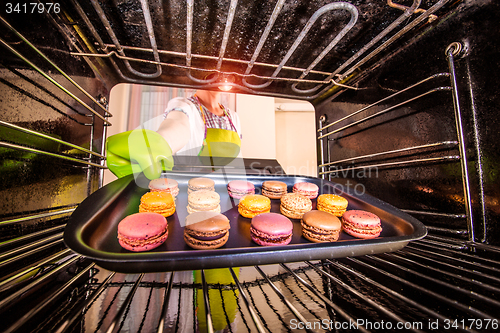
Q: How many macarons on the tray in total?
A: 15